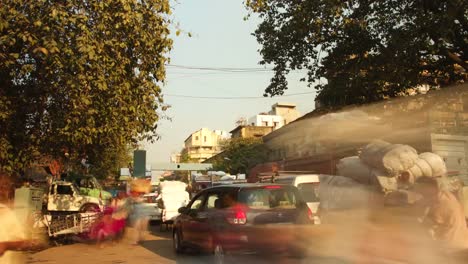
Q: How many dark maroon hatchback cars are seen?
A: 1